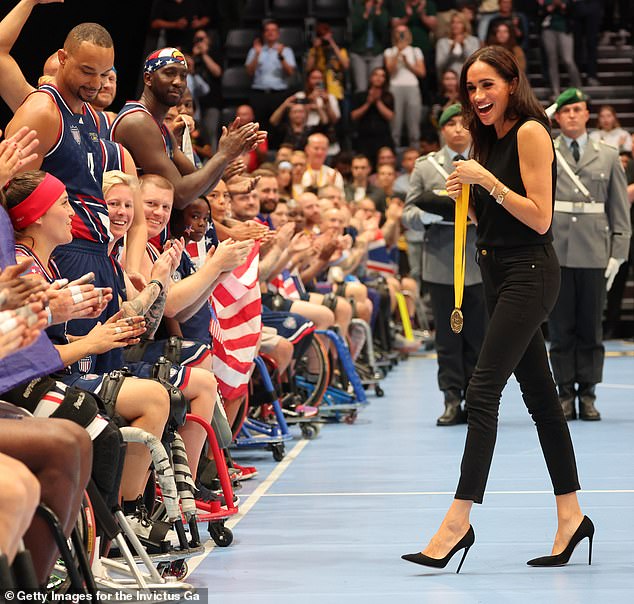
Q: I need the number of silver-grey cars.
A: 0